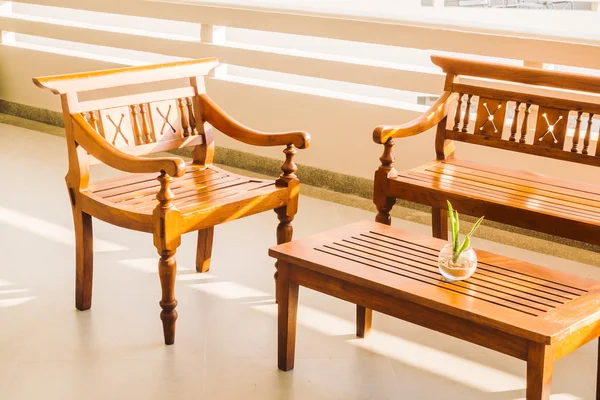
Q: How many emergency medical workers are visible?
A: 0